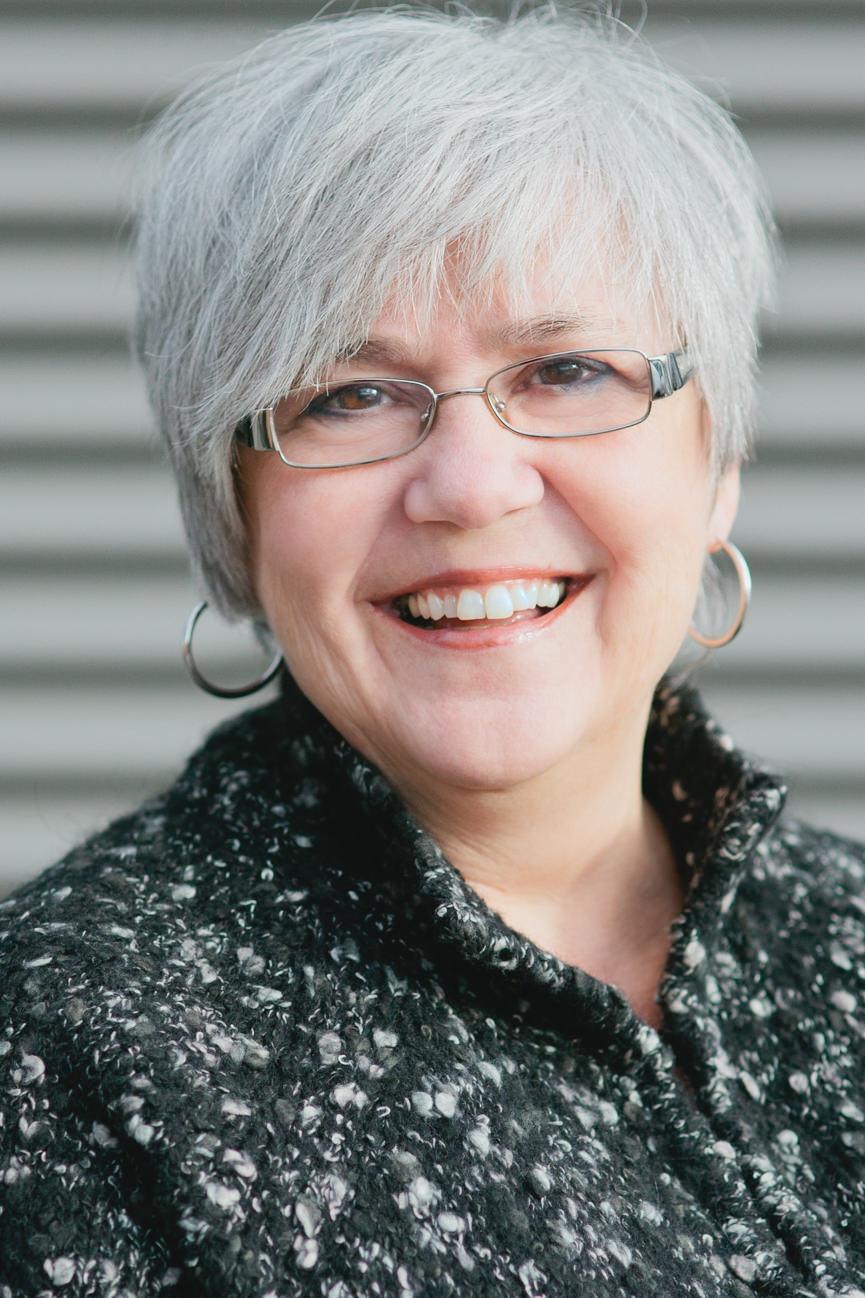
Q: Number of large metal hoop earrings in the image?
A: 2